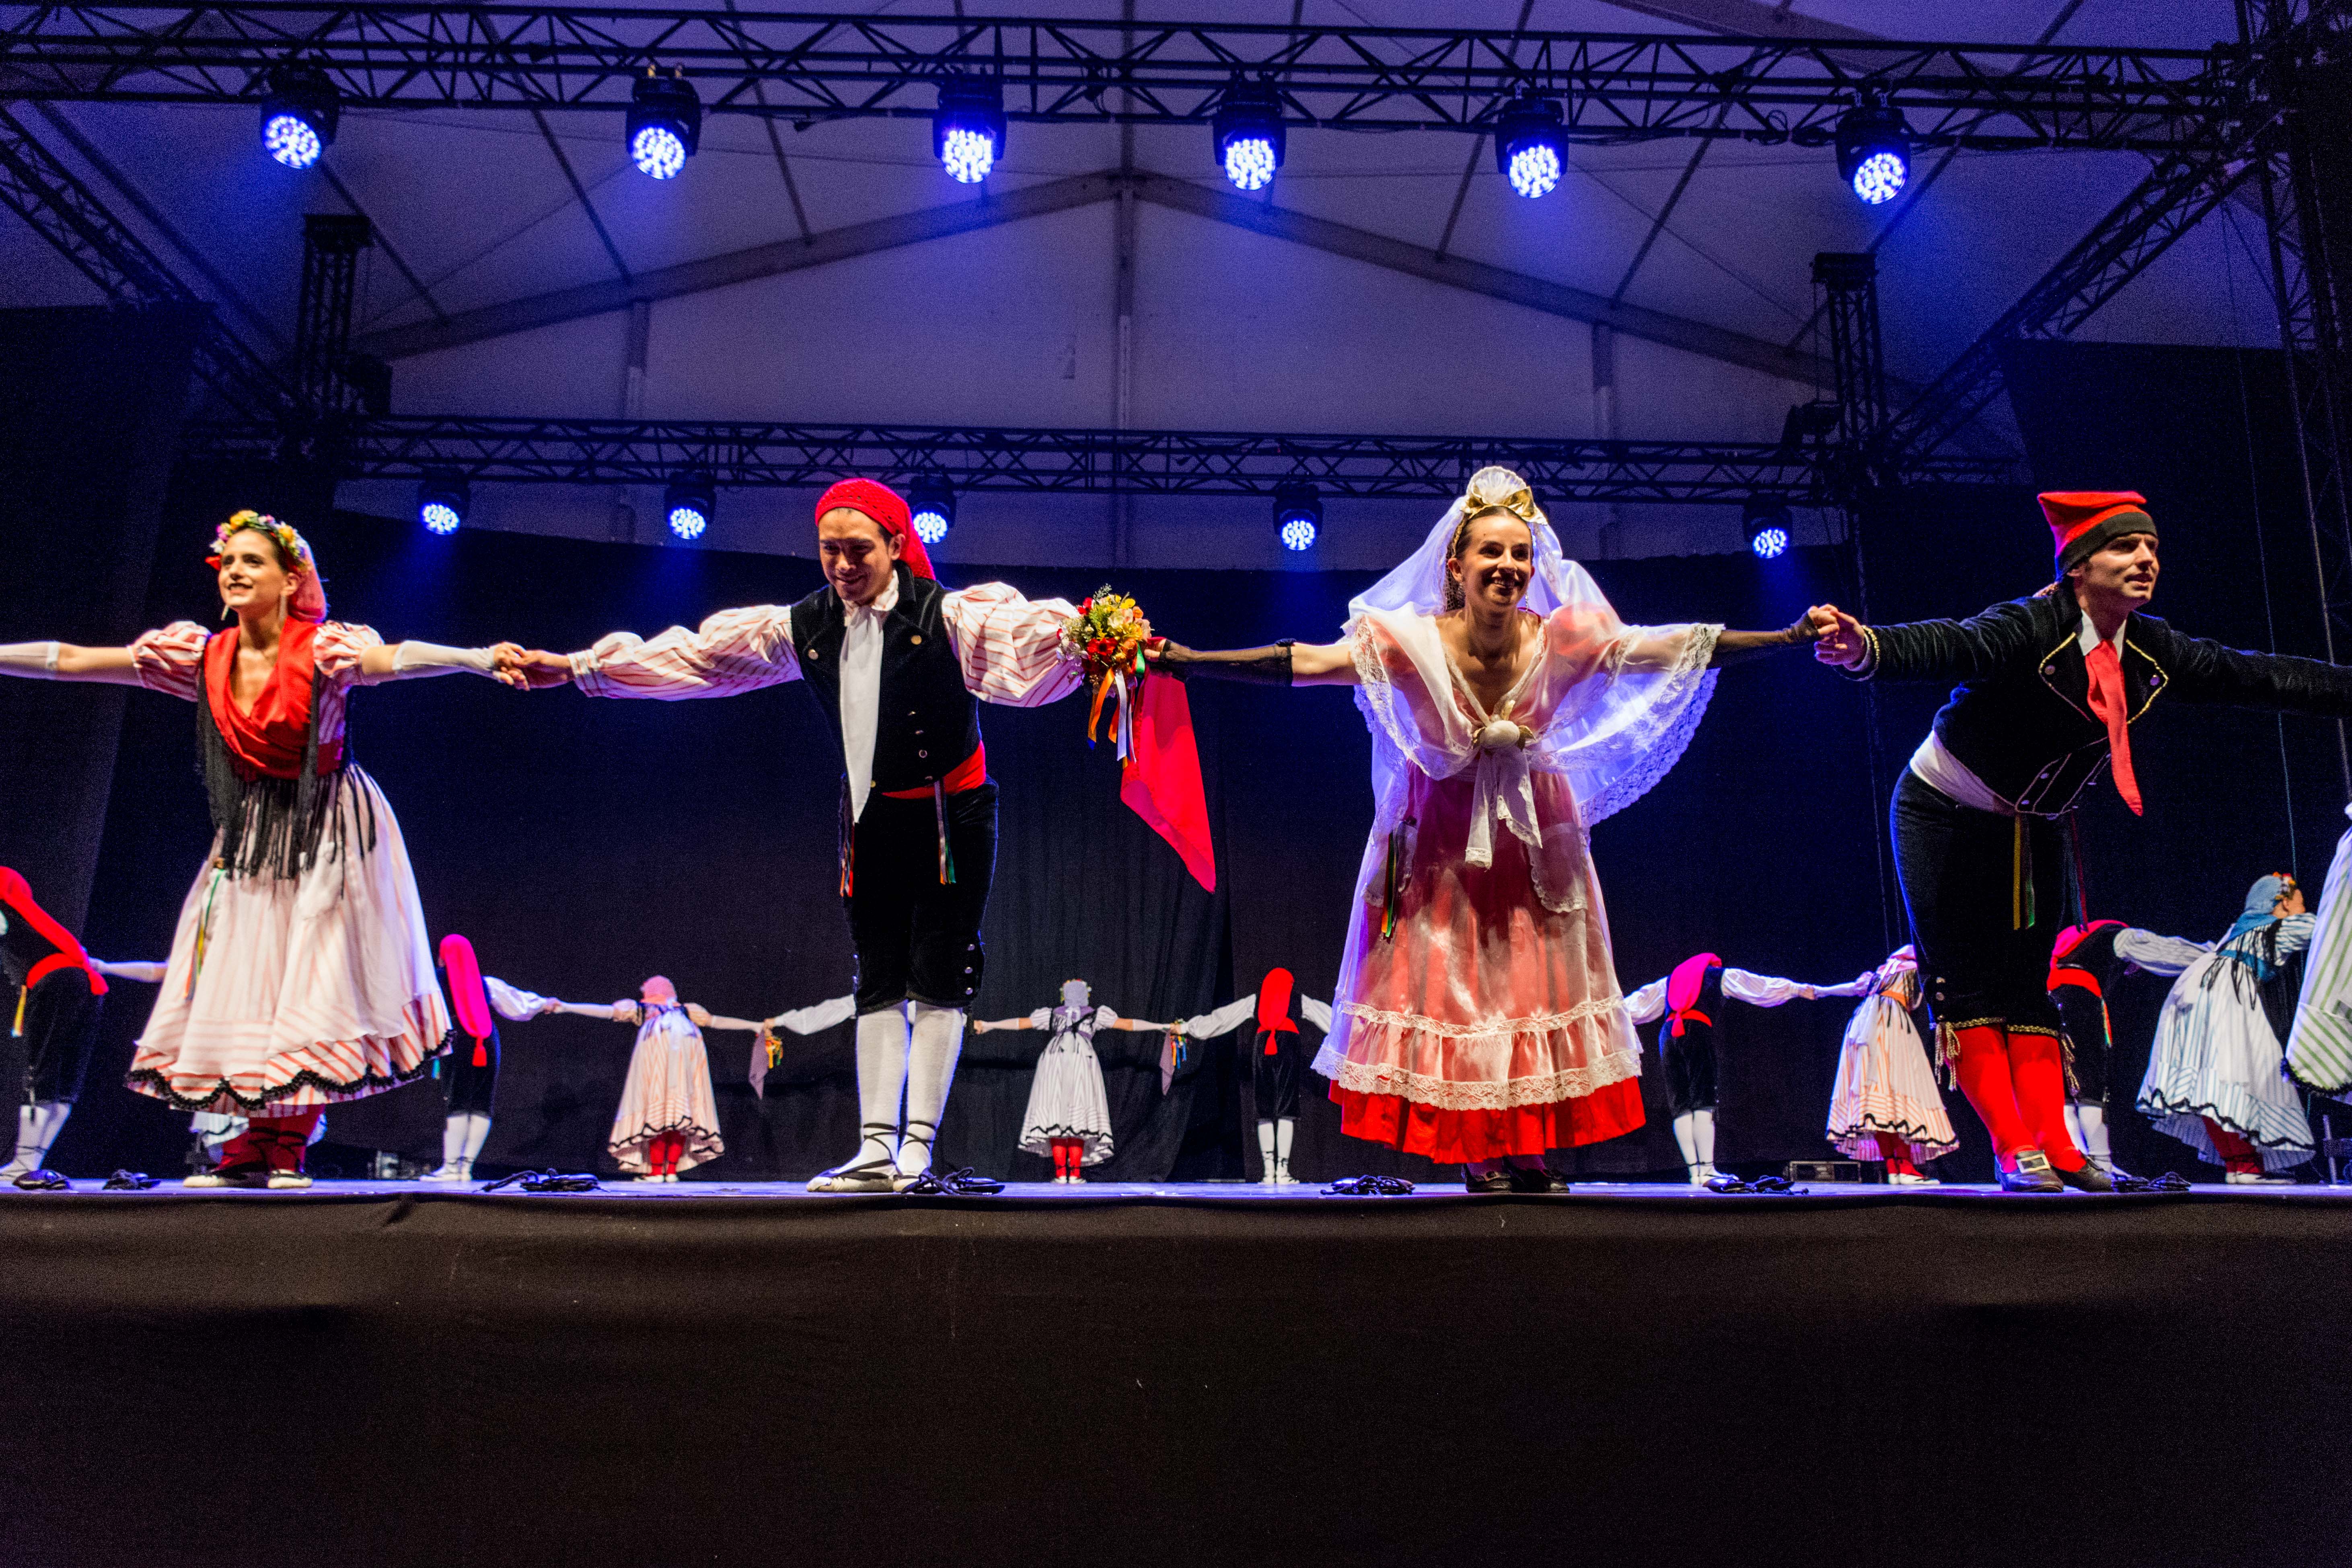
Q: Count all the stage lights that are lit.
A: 11